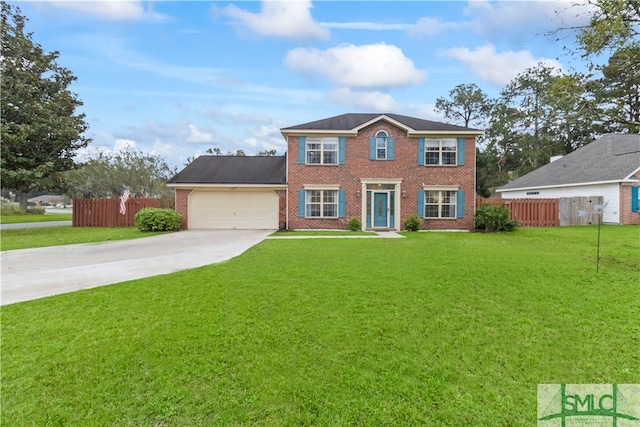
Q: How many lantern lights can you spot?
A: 2